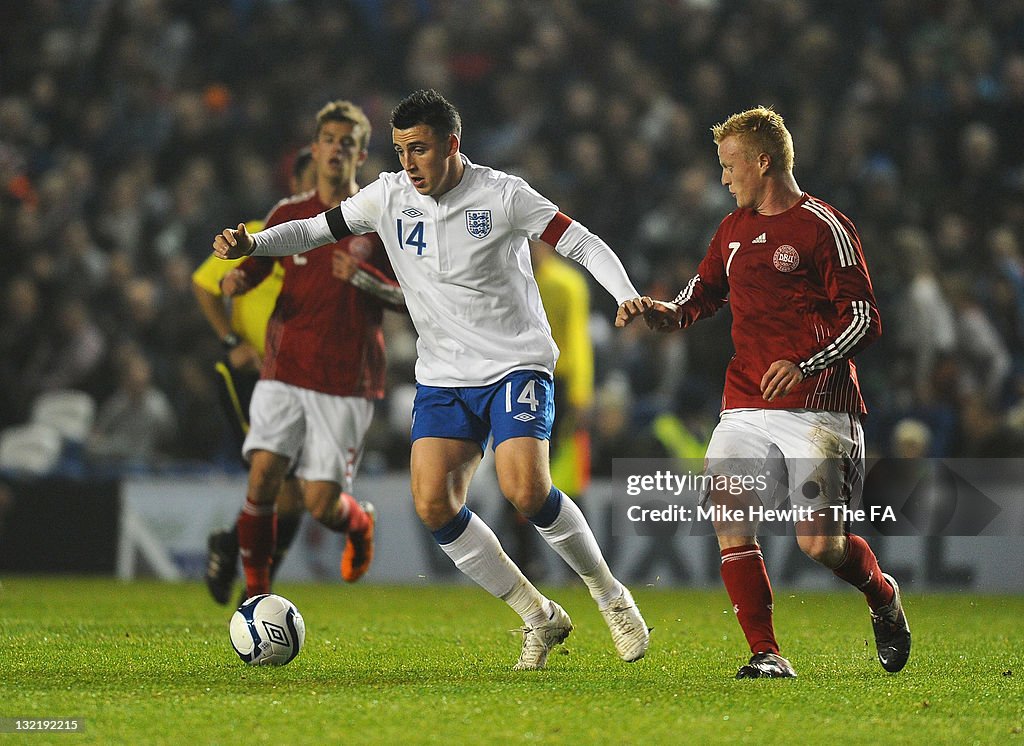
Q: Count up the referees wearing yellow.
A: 2